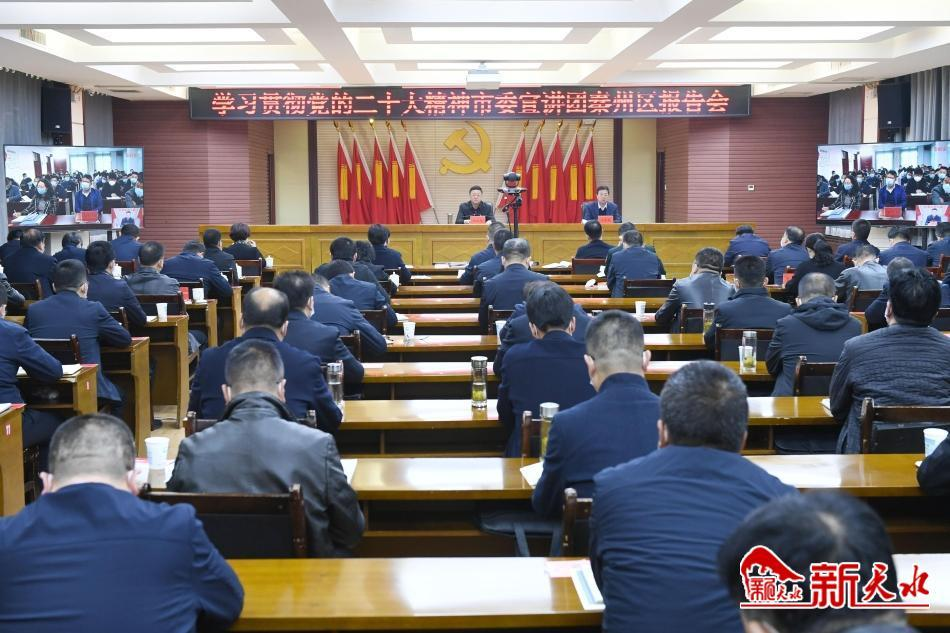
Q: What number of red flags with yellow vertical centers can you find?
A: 10